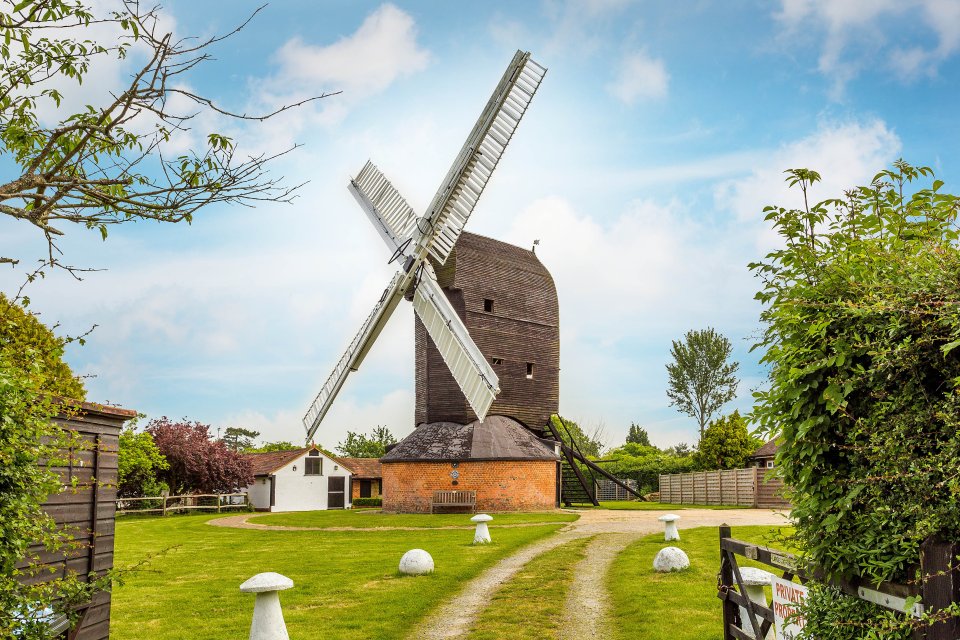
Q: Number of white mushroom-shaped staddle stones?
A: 4